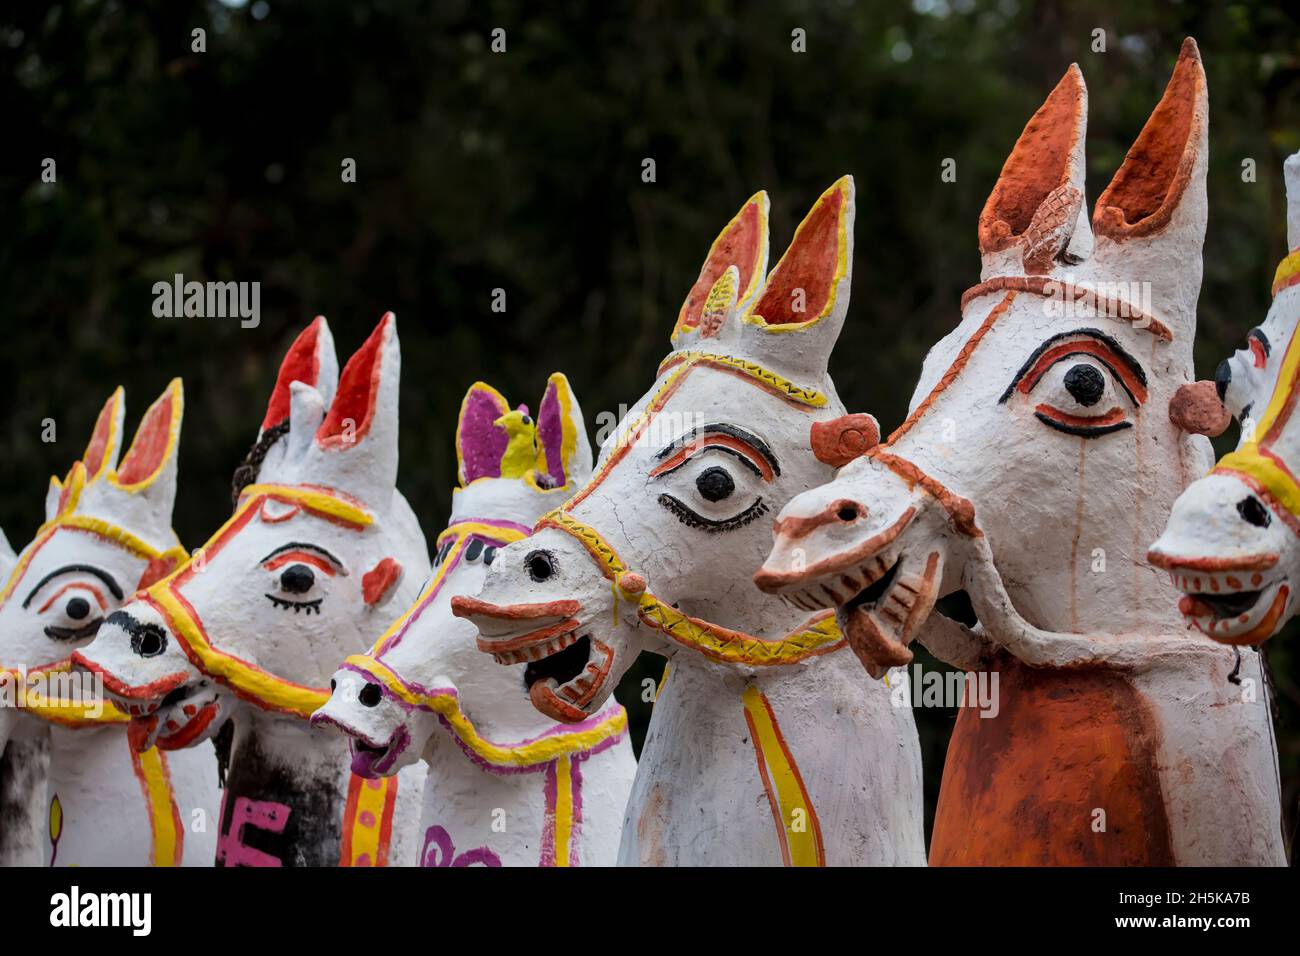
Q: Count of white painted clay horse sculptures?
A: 6